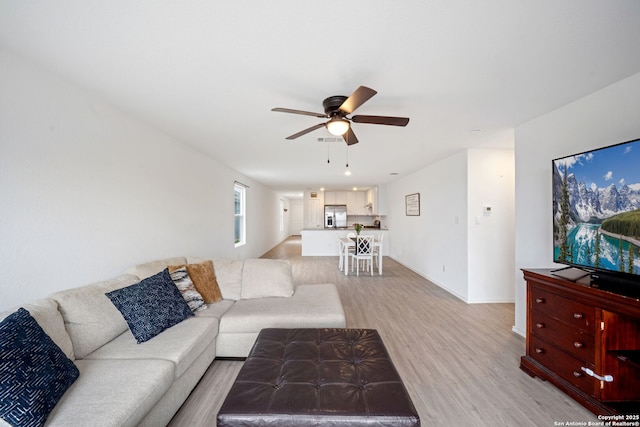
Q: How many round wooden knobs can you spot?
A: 6